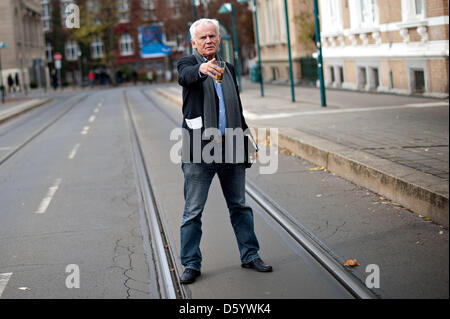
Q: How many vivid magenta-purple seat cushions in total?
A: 0